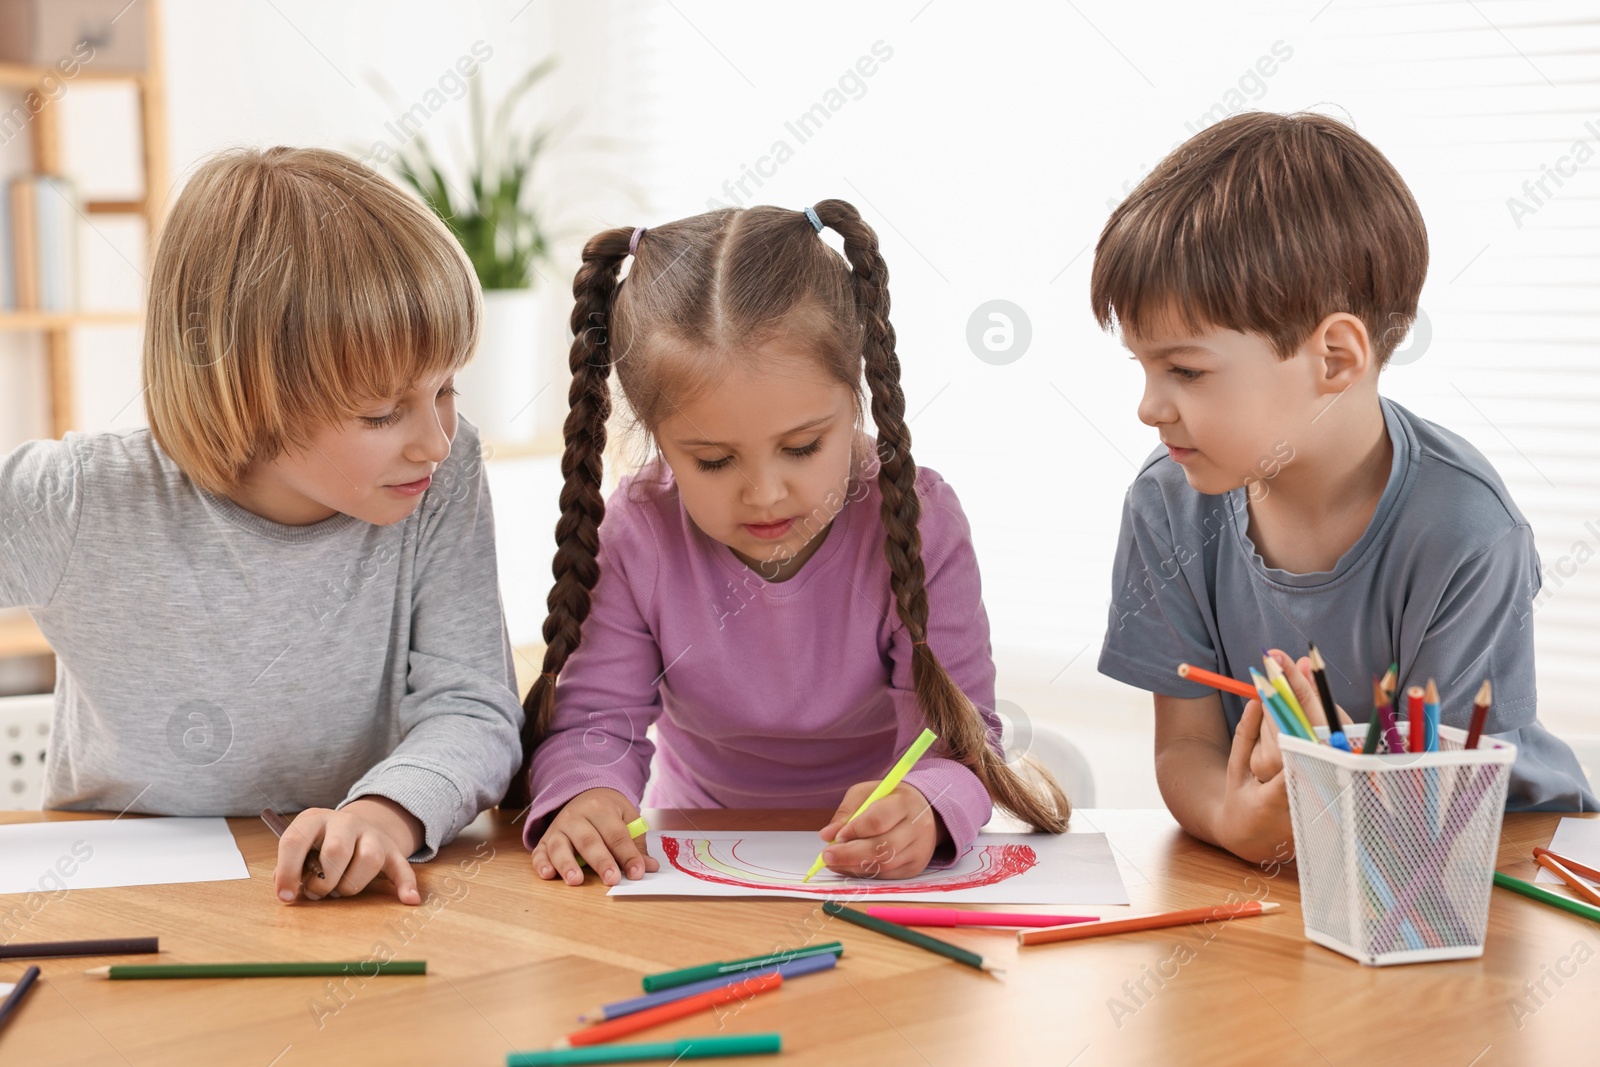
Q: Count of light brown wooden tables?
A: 1